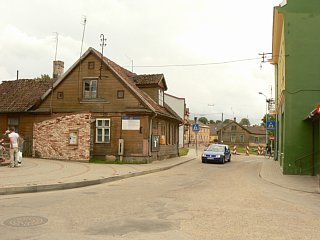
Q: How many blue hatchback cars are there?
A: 1